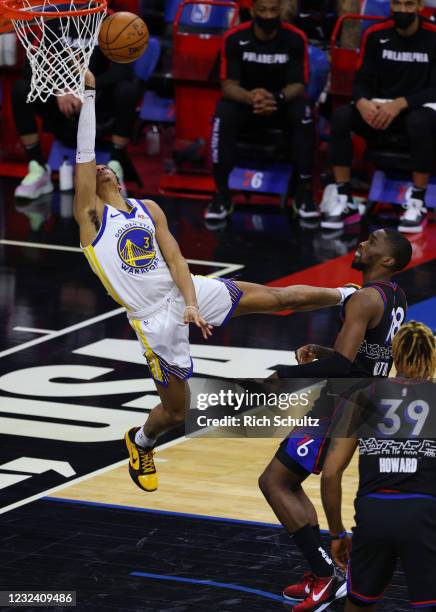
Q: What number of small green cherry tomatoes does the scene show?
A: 0